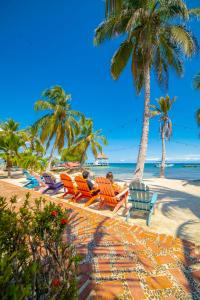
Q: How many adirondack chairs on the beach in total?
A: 7